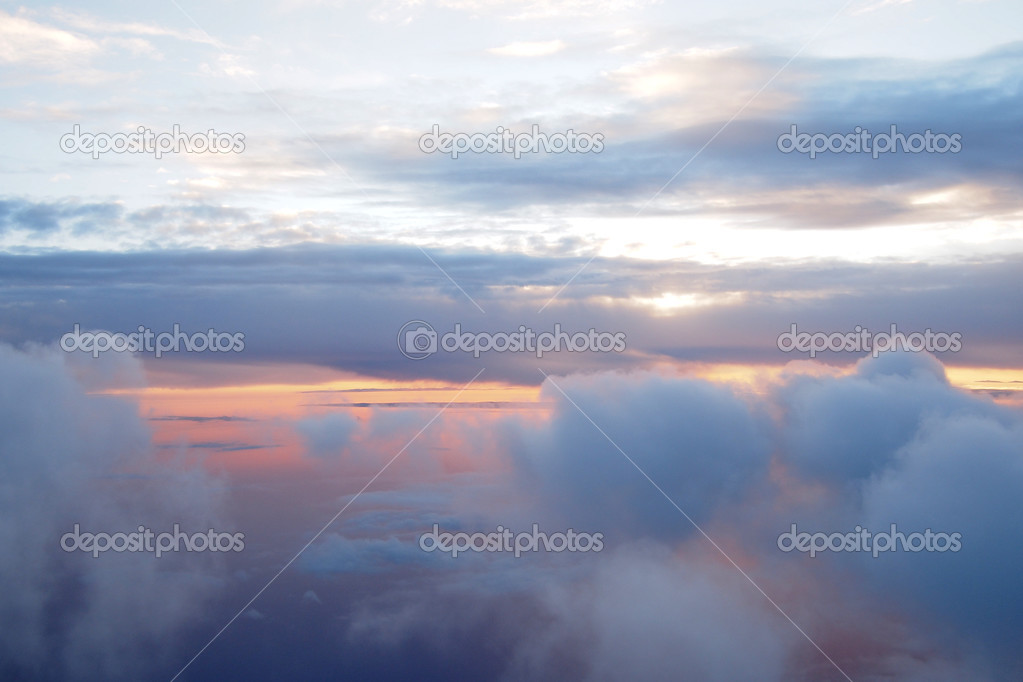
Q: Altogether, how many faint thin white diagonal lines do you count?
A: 4